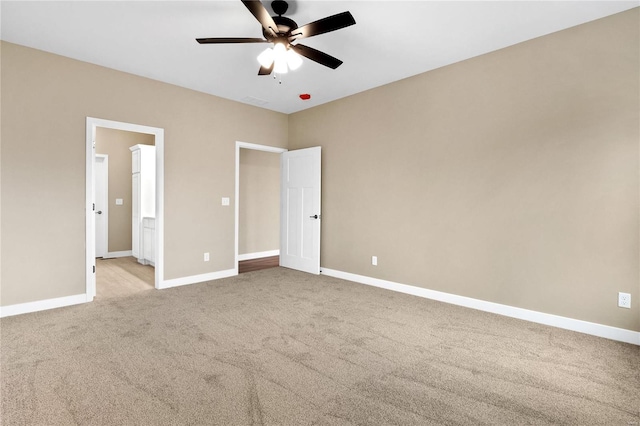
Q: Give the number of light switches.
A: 2